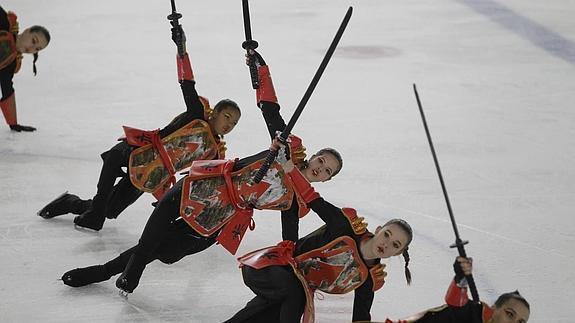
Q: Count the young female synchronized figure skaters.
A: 5